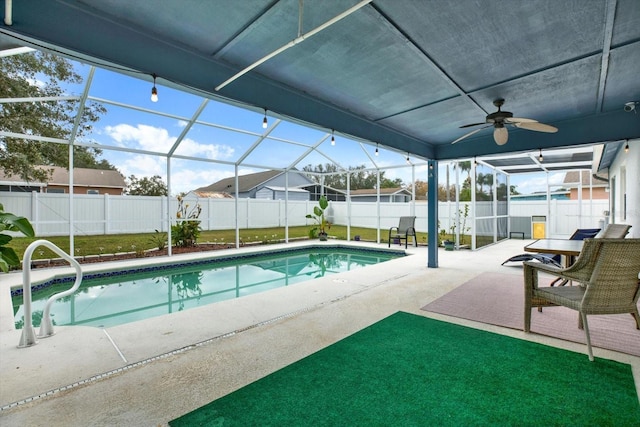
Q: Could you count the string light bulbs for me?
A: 9